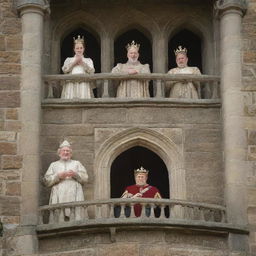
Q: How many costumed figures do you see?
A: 5